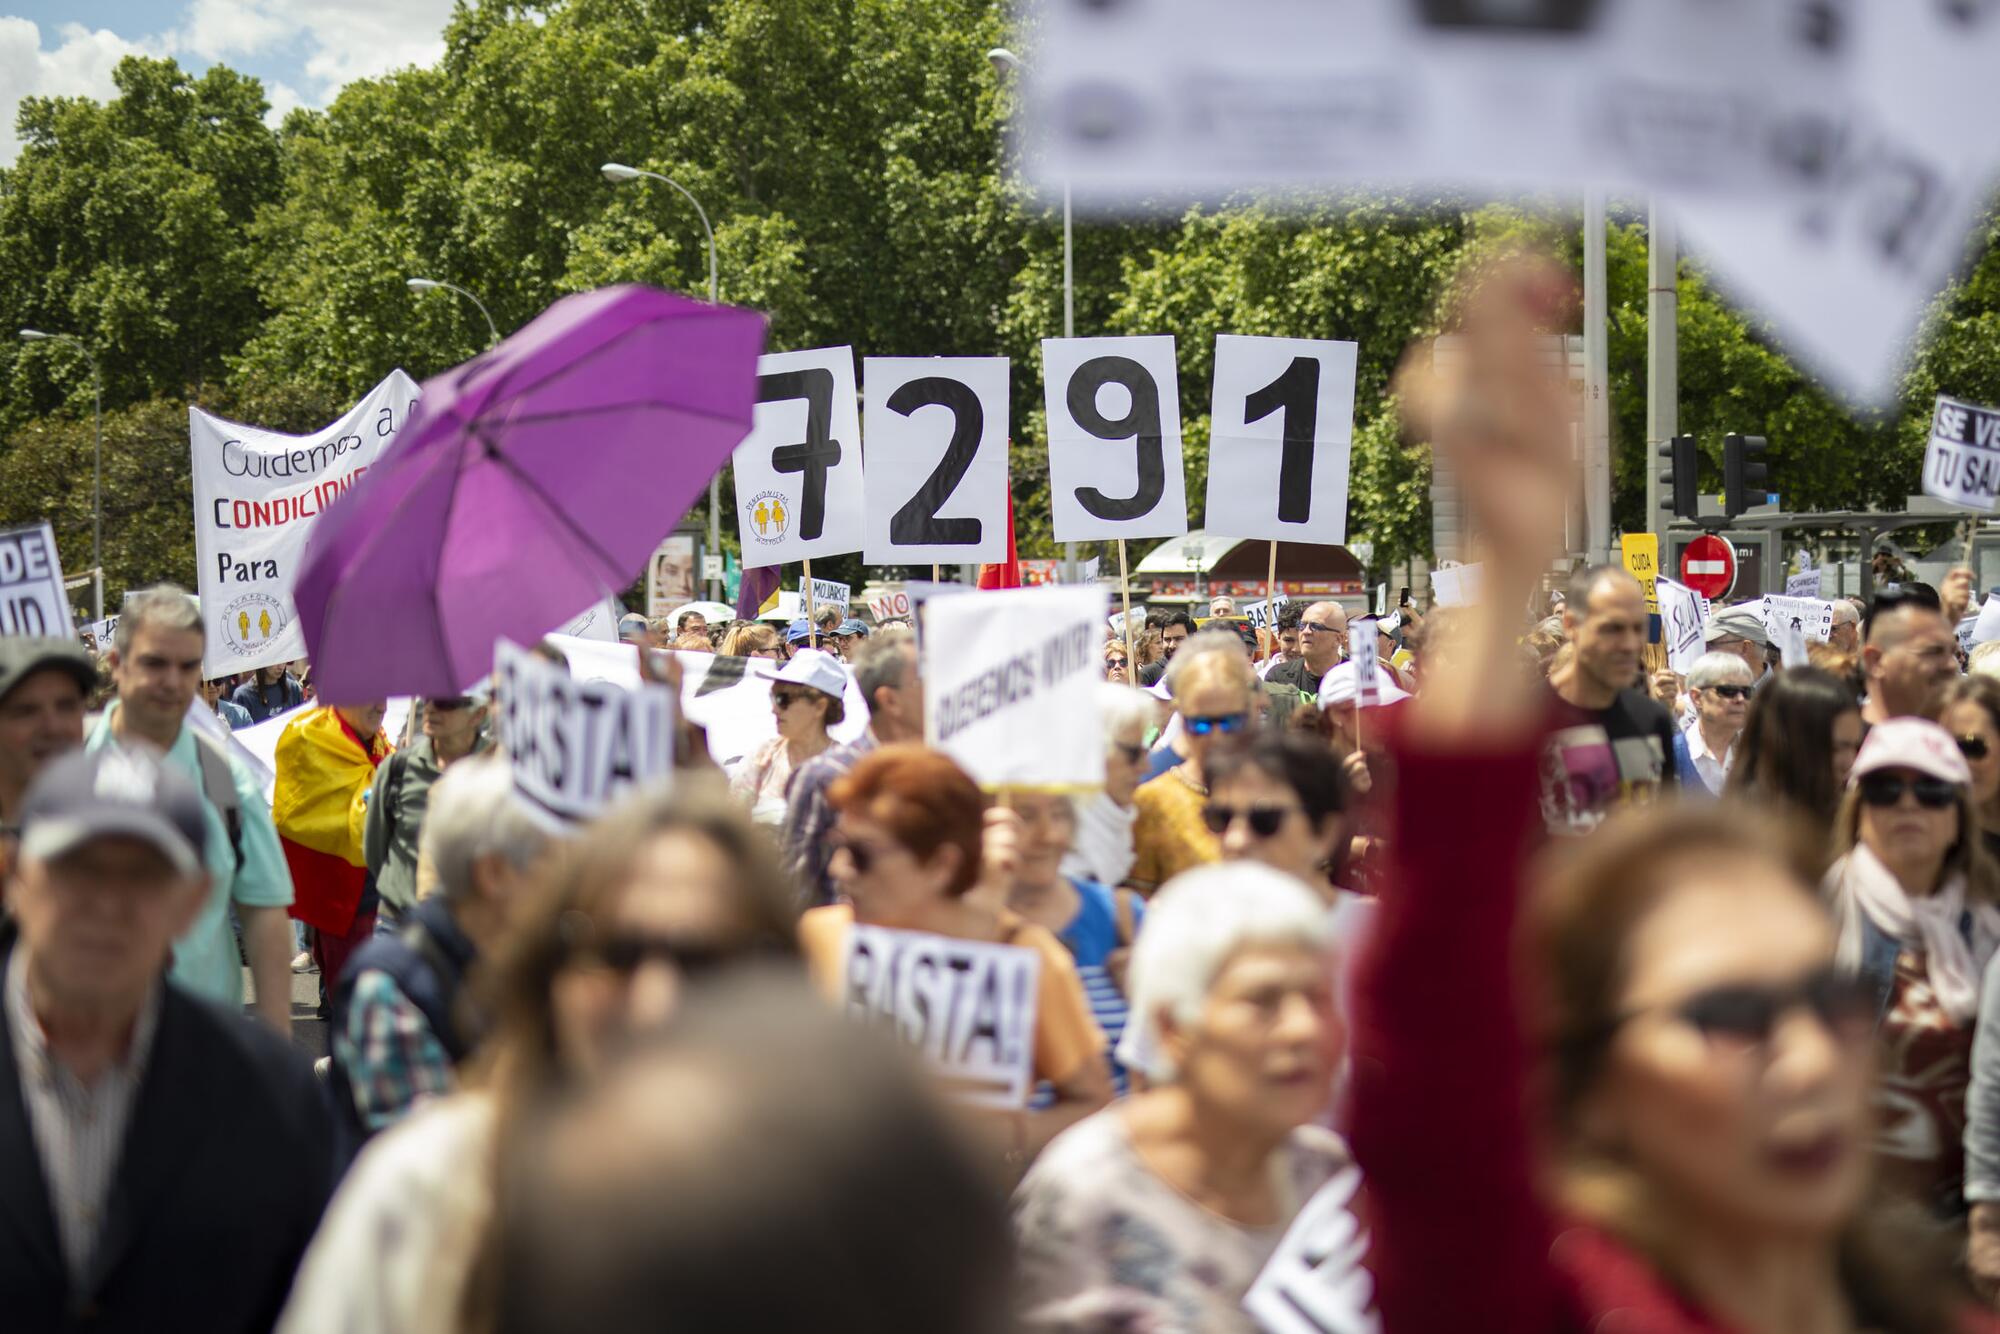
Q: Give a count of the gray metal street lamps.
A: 4